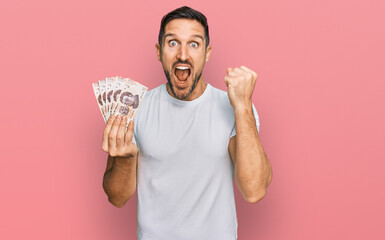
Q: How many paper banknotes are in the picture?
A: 5